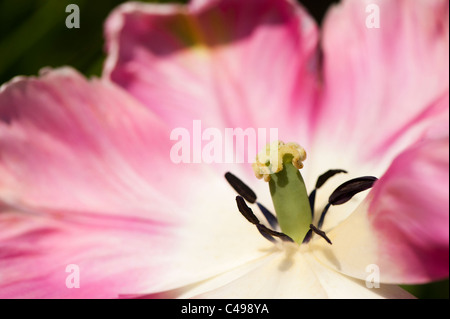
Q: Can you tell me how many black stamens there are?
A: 6